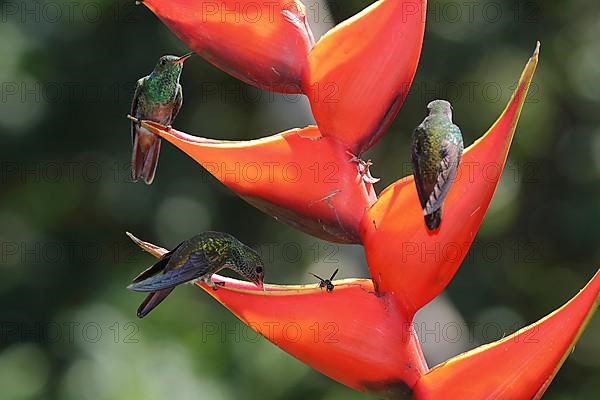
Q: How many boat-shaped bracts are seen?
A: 6